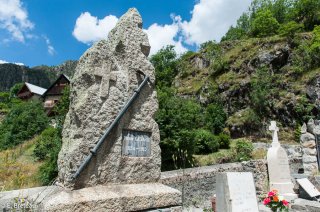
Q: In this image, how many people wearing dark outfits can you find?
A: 0